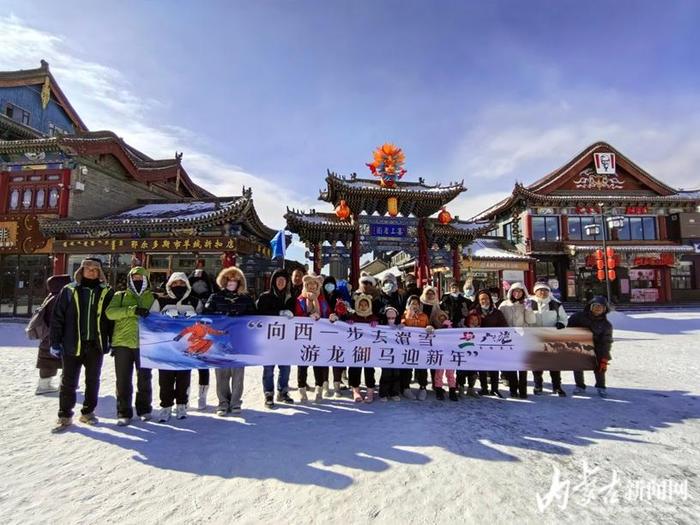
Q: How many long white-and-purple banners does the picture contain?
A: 1